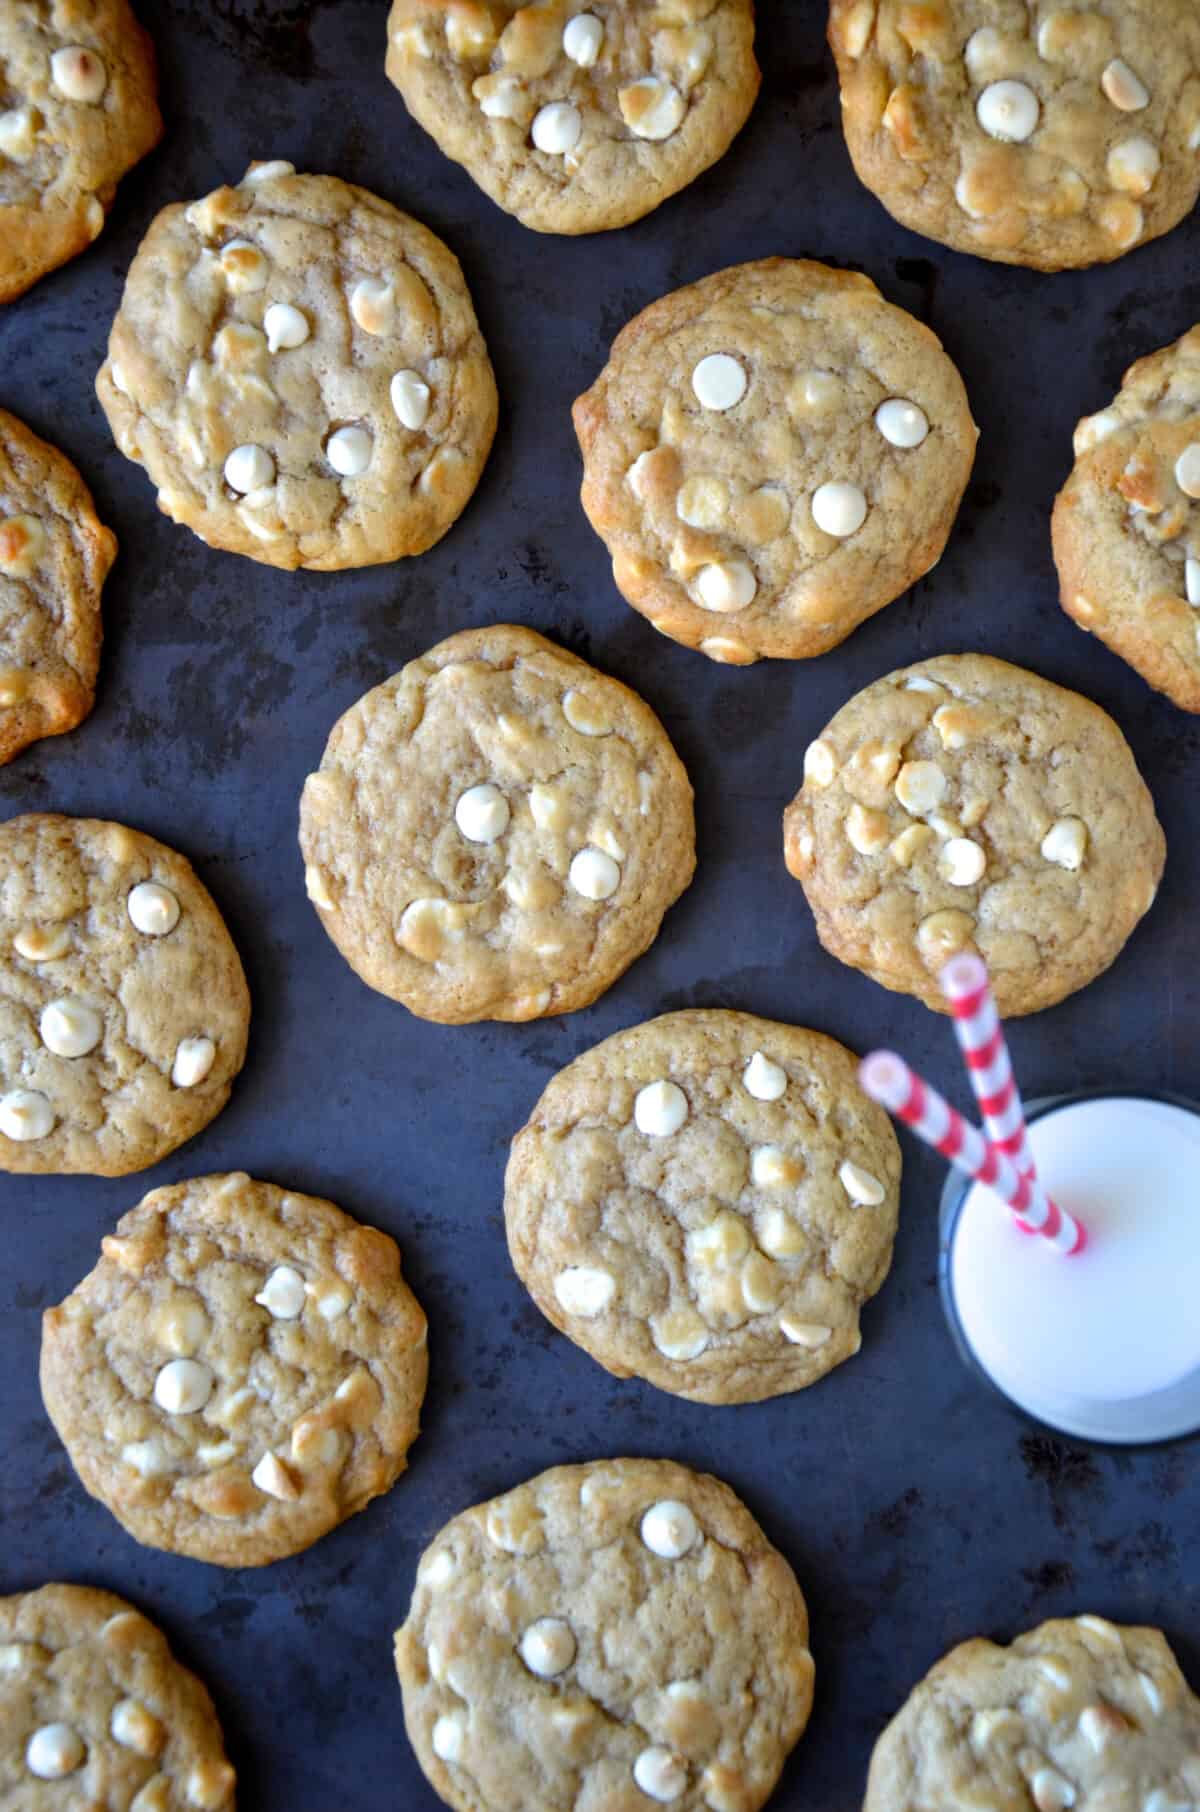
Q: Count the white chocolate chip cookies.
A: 15